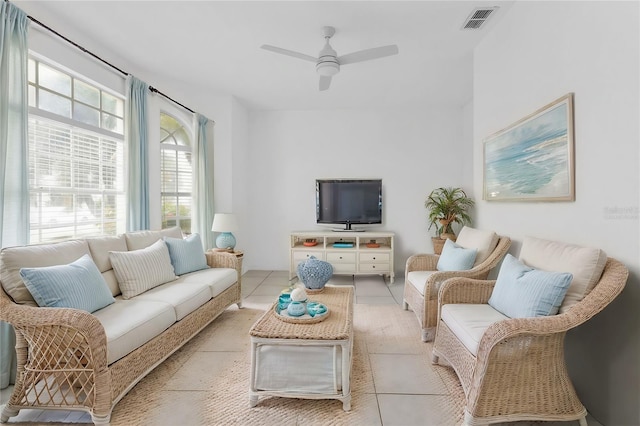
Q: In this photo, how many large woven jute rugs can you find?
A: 1